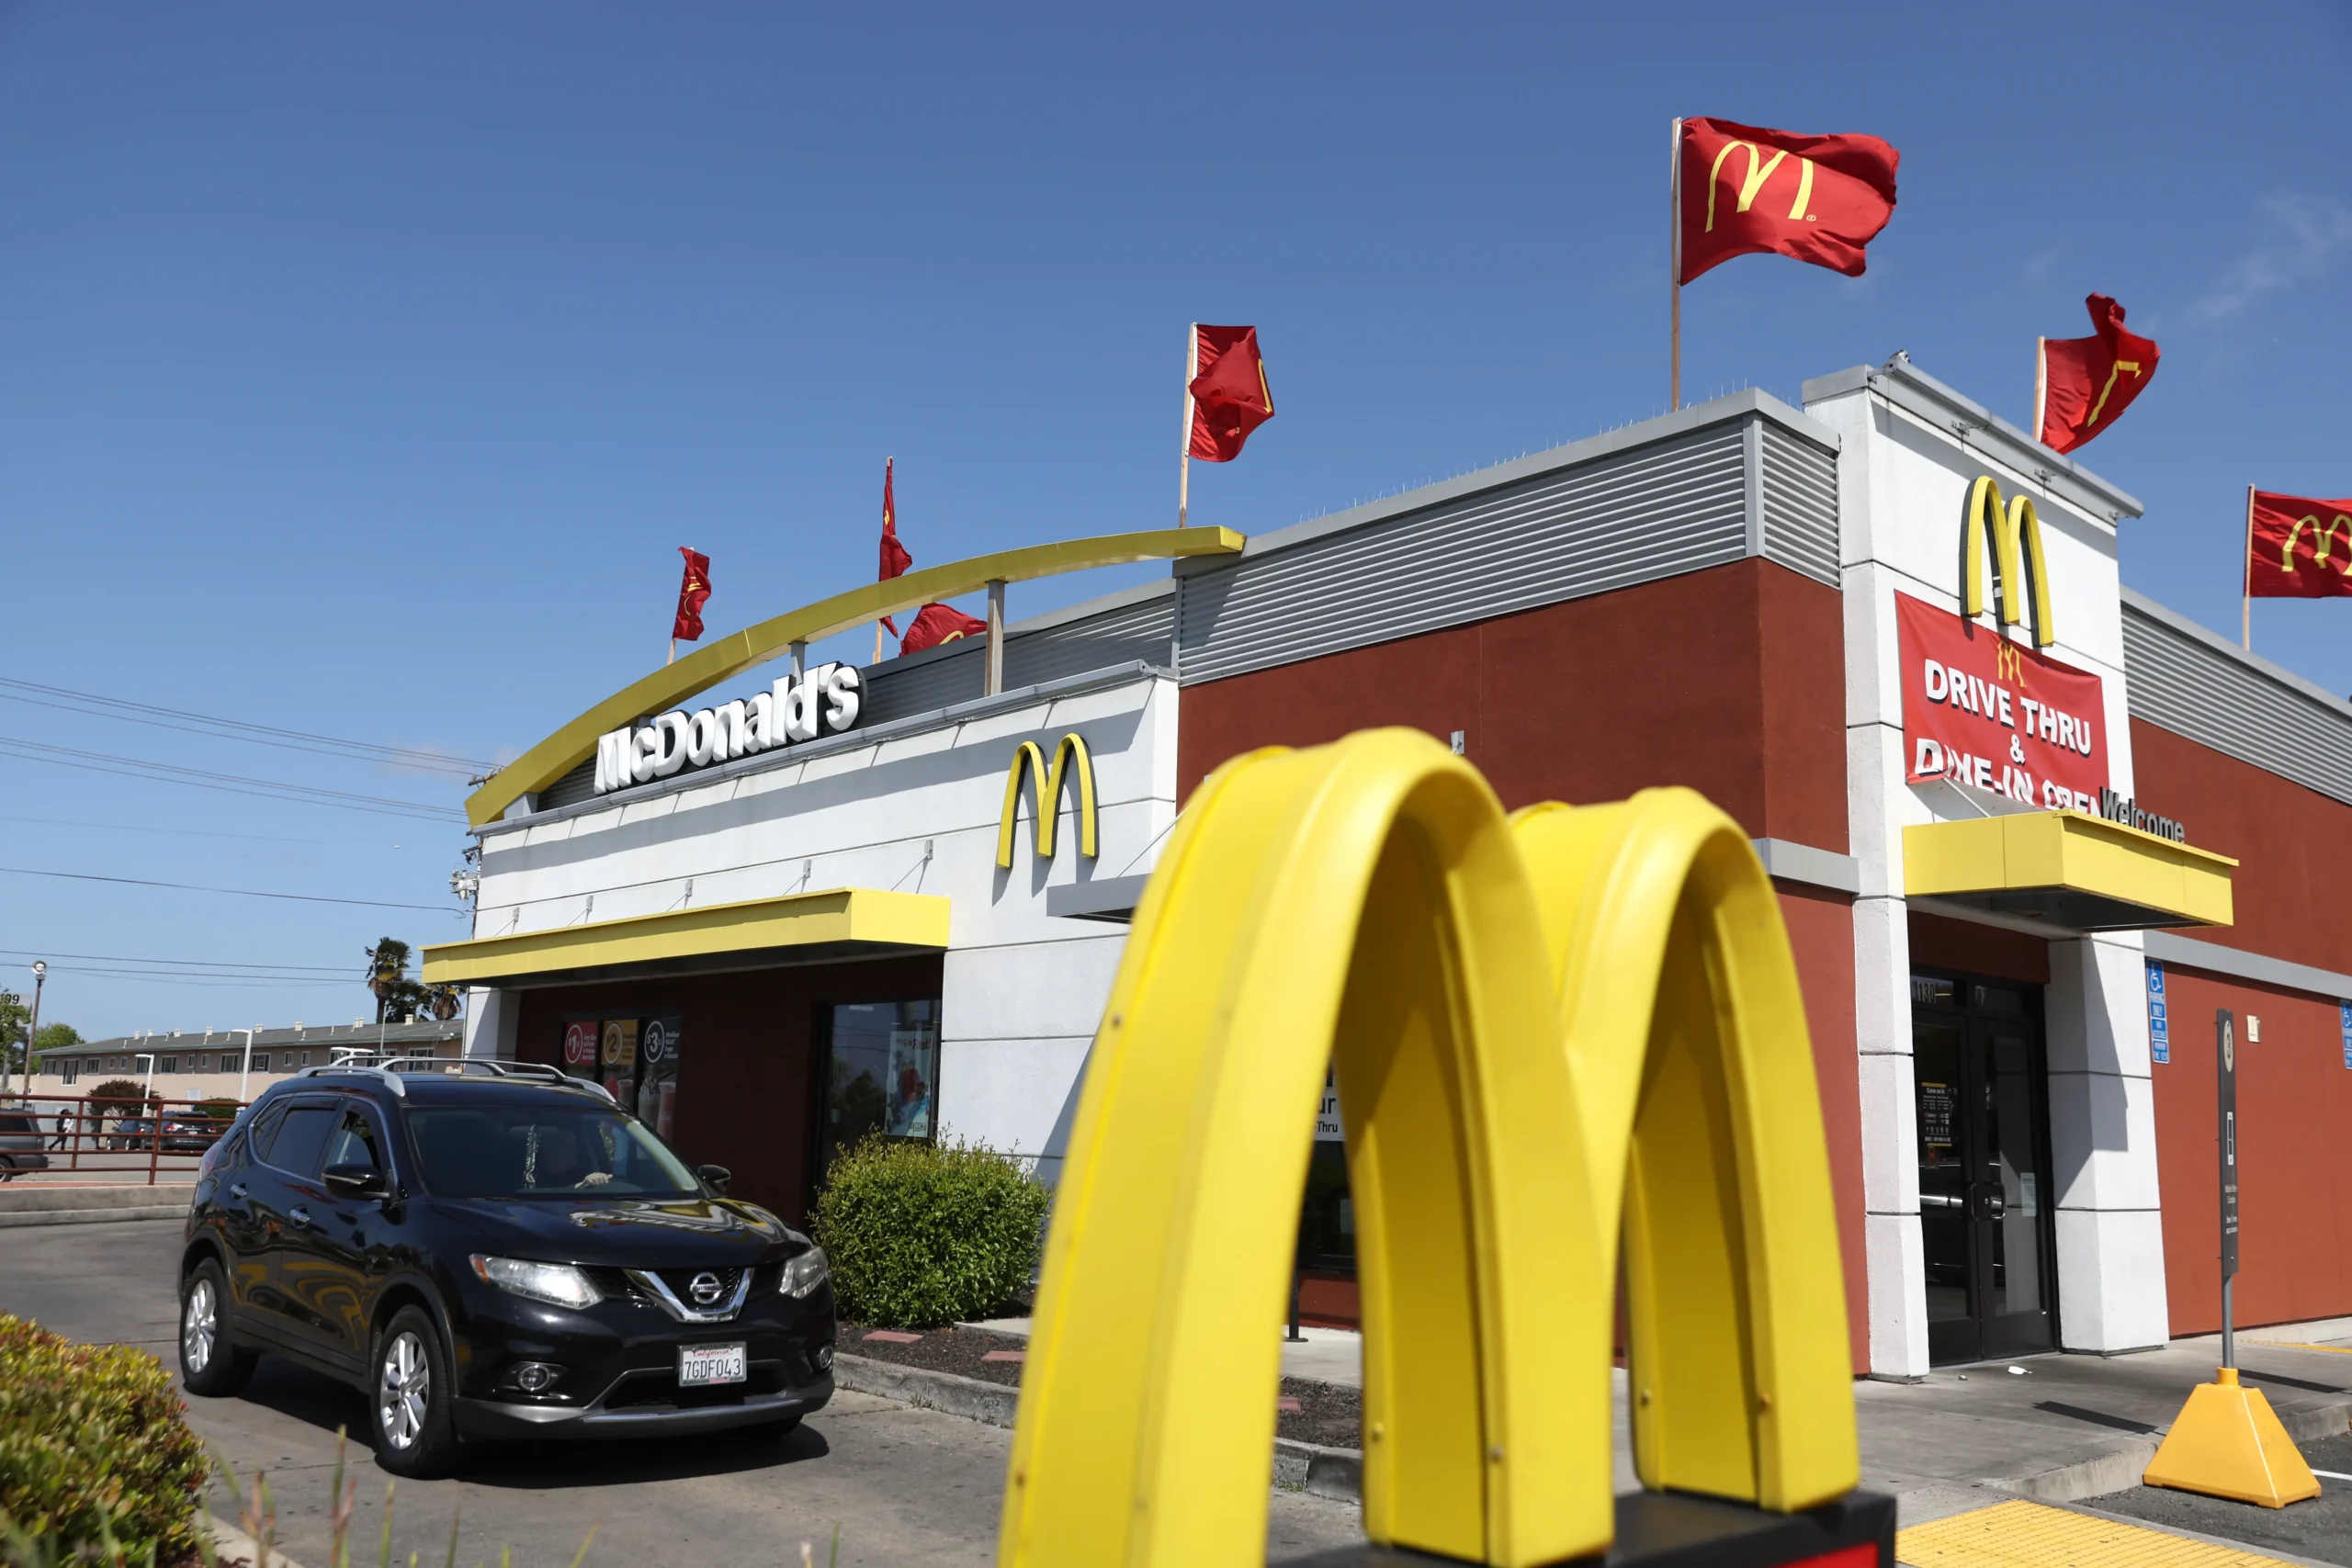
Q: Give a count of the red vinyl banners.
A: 1